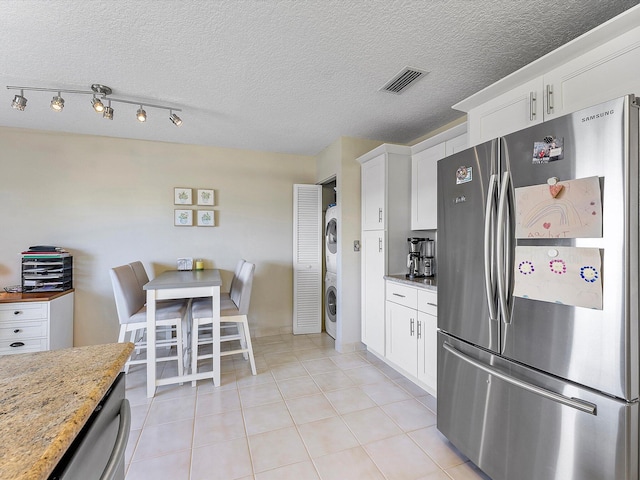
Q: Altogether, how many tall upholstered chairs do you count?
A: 4